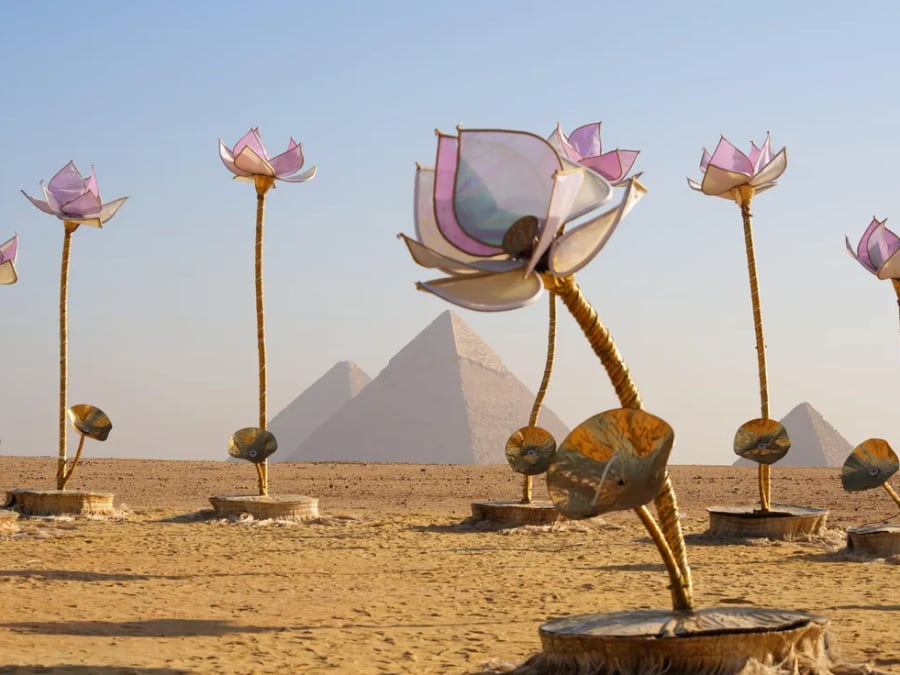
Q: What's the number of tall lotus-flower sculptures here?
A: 7